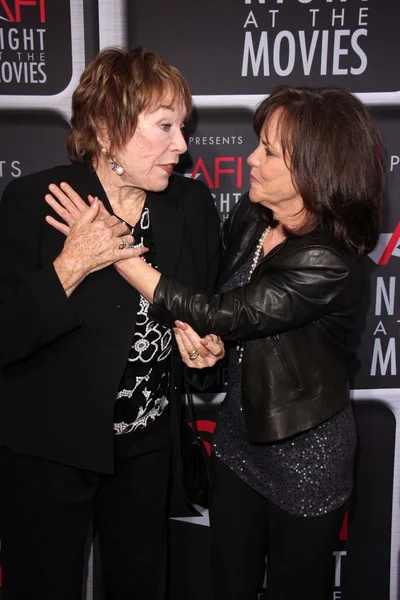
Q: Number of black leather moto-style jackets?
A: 1